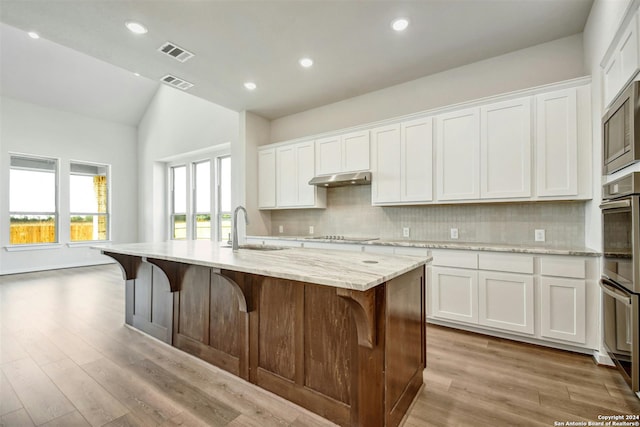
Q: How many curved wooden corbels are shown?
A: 4